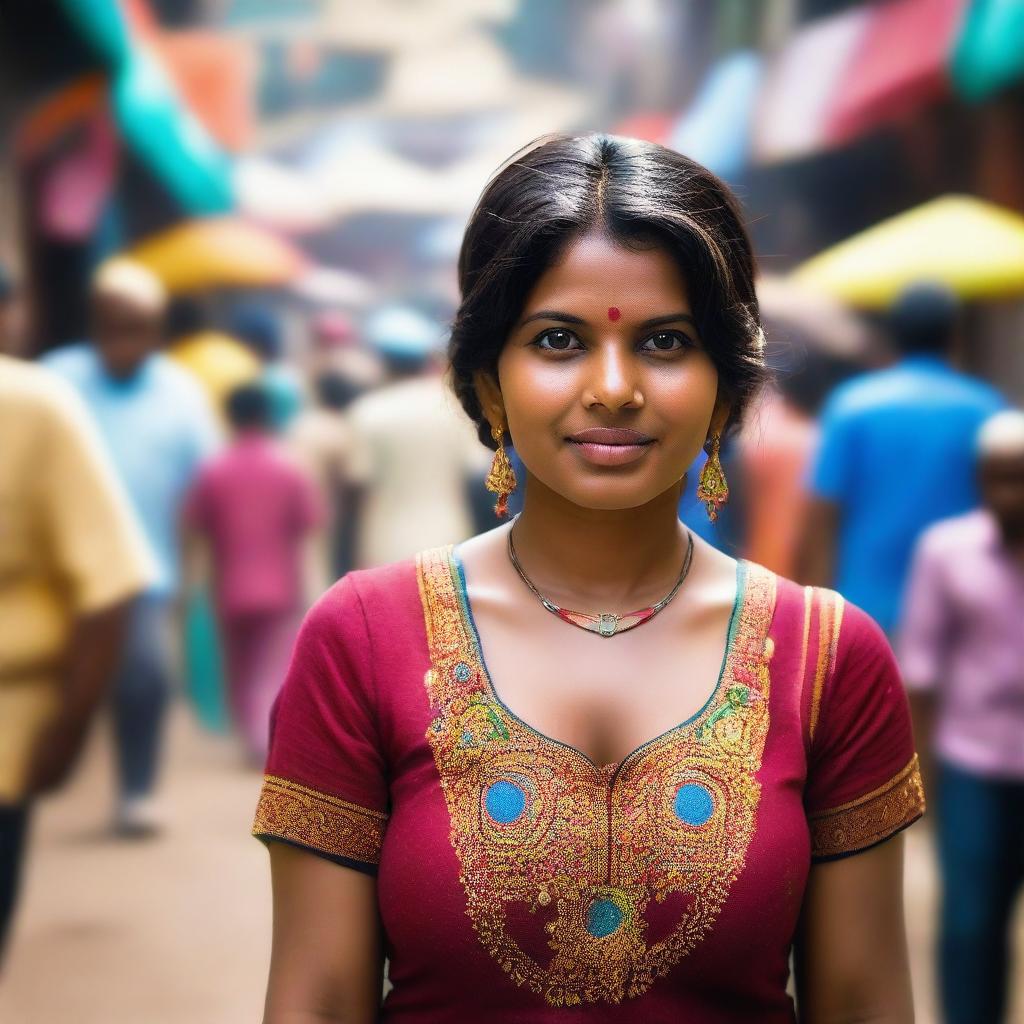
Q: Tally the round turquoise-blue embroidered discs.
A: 3